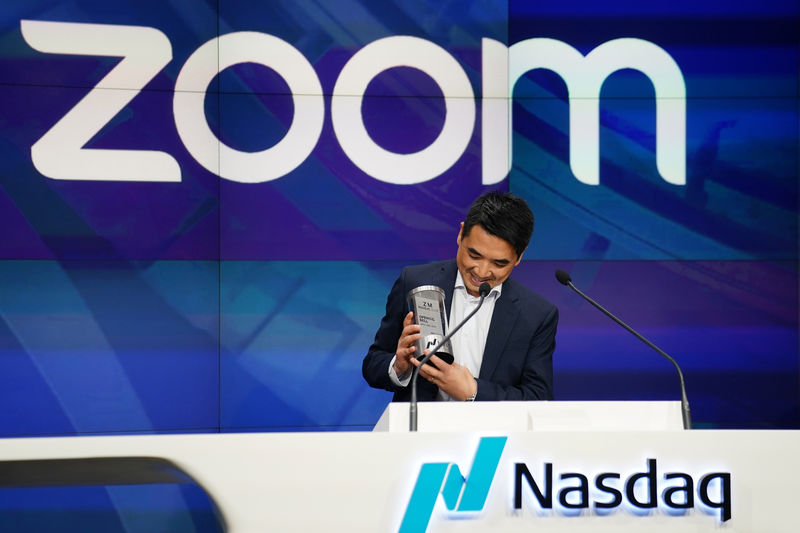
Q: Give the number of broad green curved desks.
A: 0